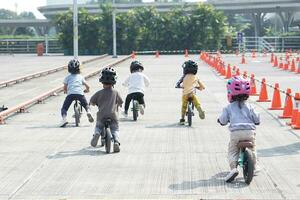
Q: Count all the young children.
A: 5